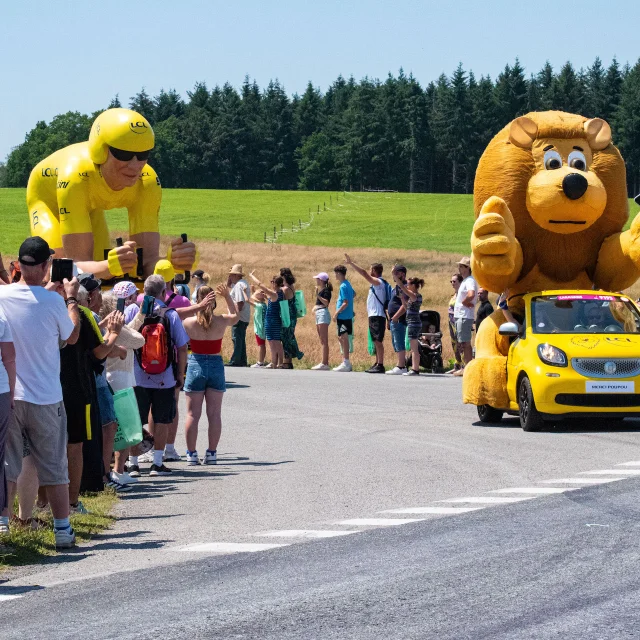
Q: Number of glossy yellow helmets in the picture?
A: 1